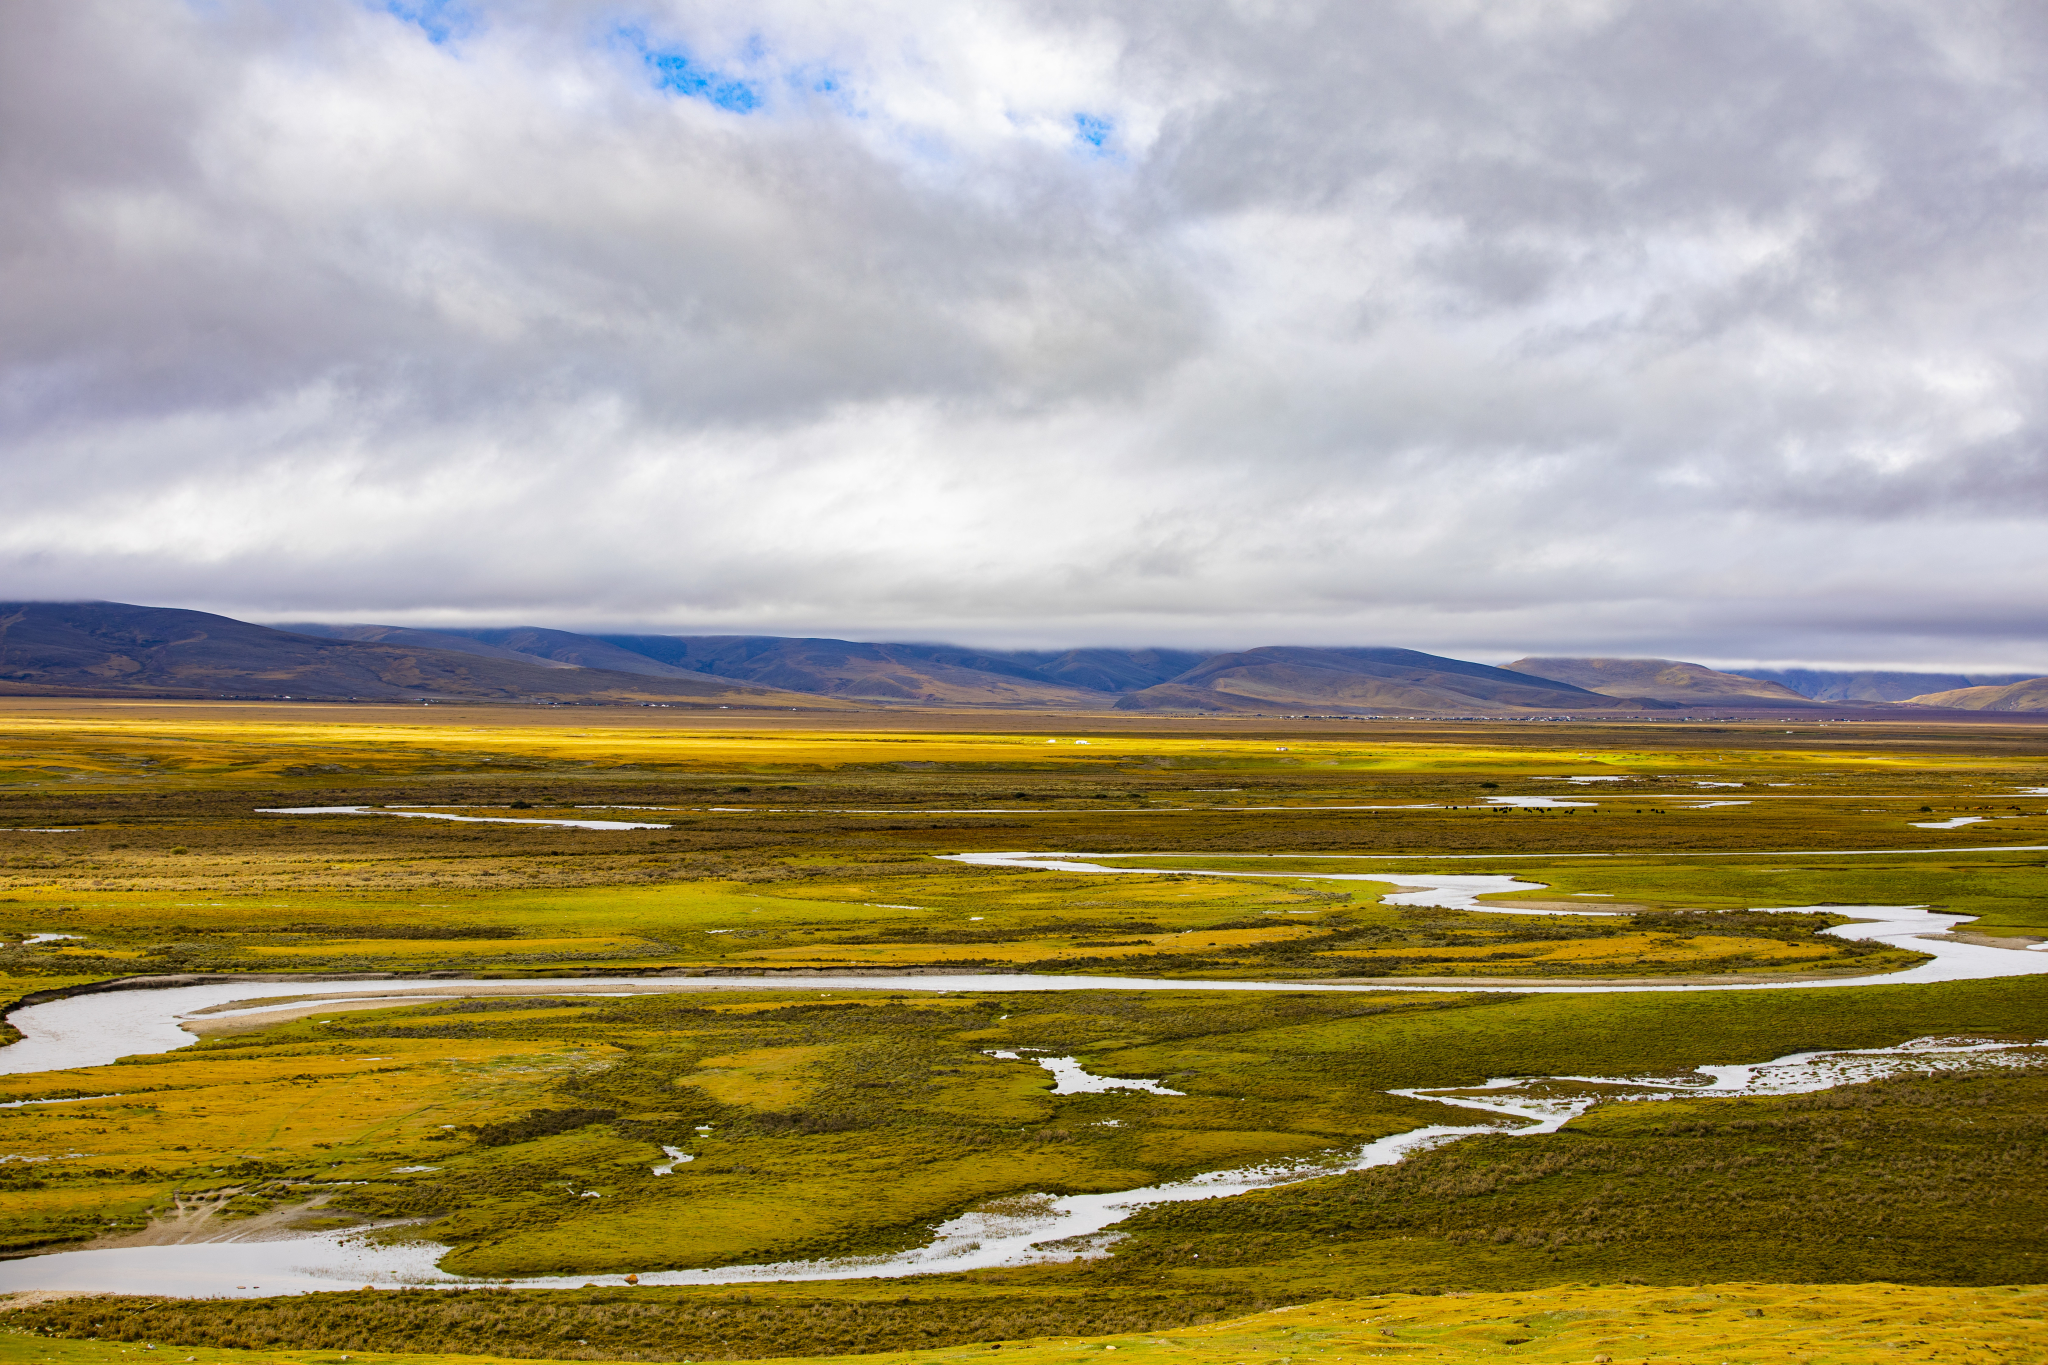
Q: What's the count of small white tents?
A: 3